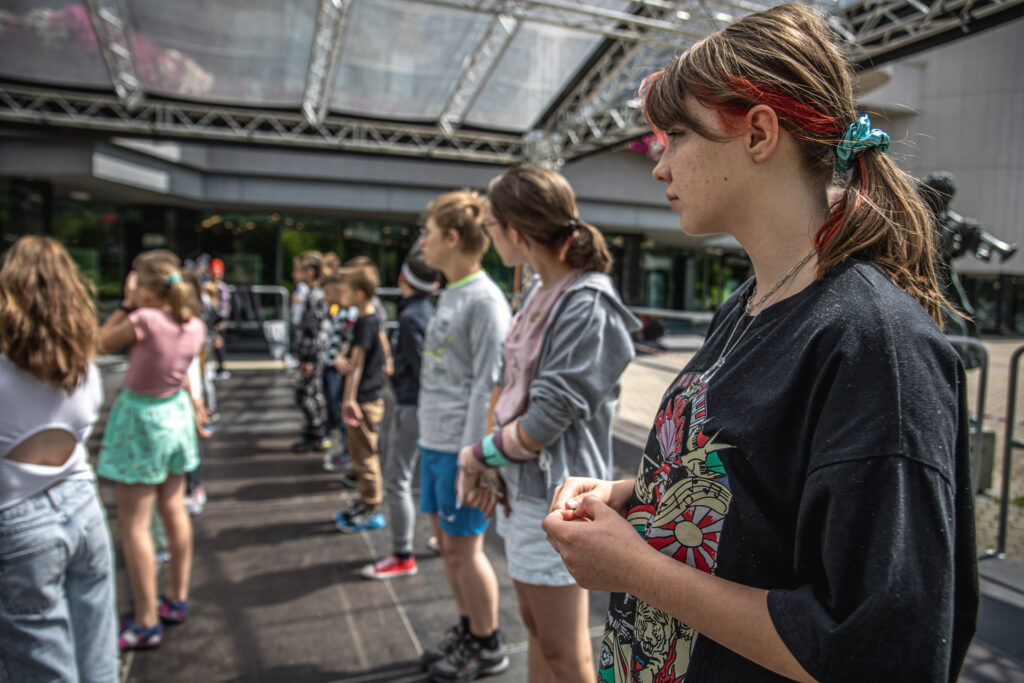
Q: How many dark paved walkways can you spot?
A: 1